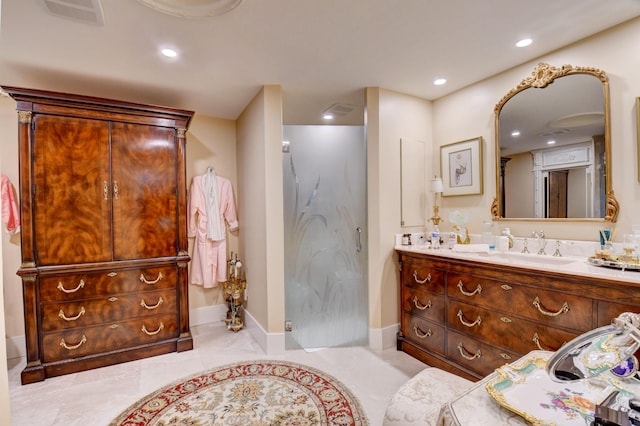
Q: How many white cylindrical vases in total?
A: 0